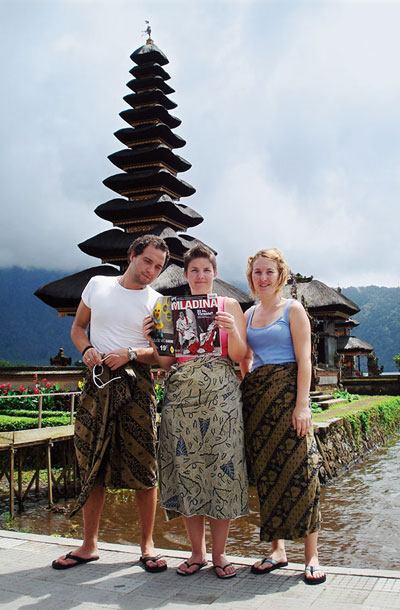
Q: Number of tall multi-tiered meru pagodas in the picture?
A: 1